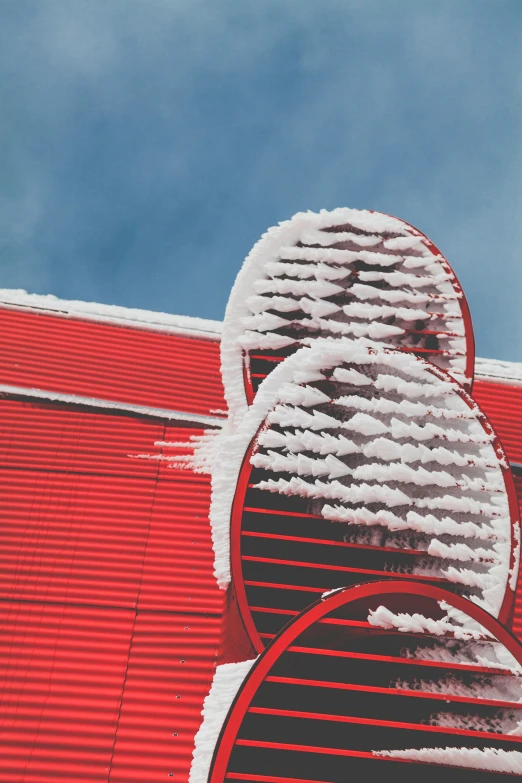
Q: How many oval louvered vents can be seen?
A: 3